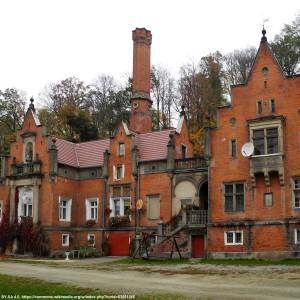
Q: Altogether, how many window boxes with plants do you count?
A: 2